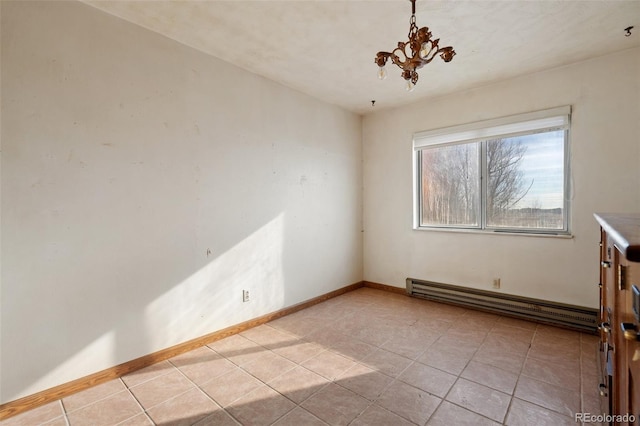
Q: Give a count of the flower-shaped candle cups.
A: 4